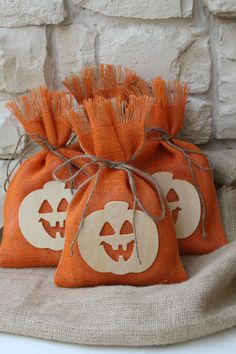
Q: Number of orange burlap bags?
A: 4